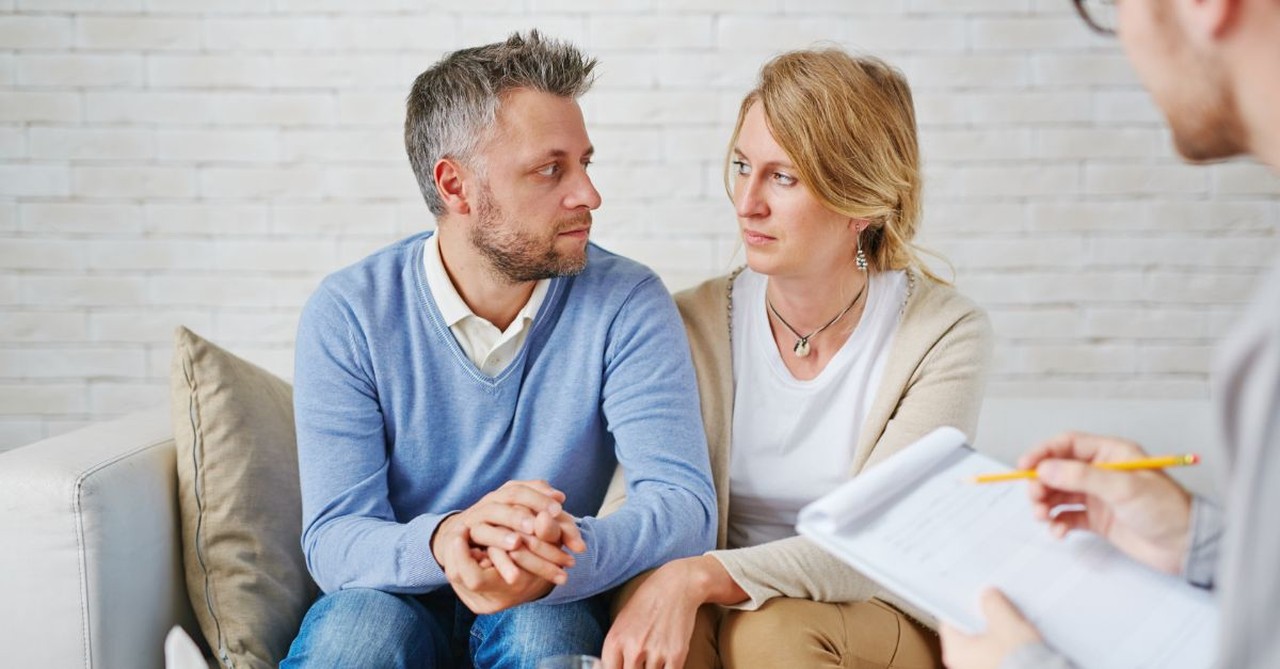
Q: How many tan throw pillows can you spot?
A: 1